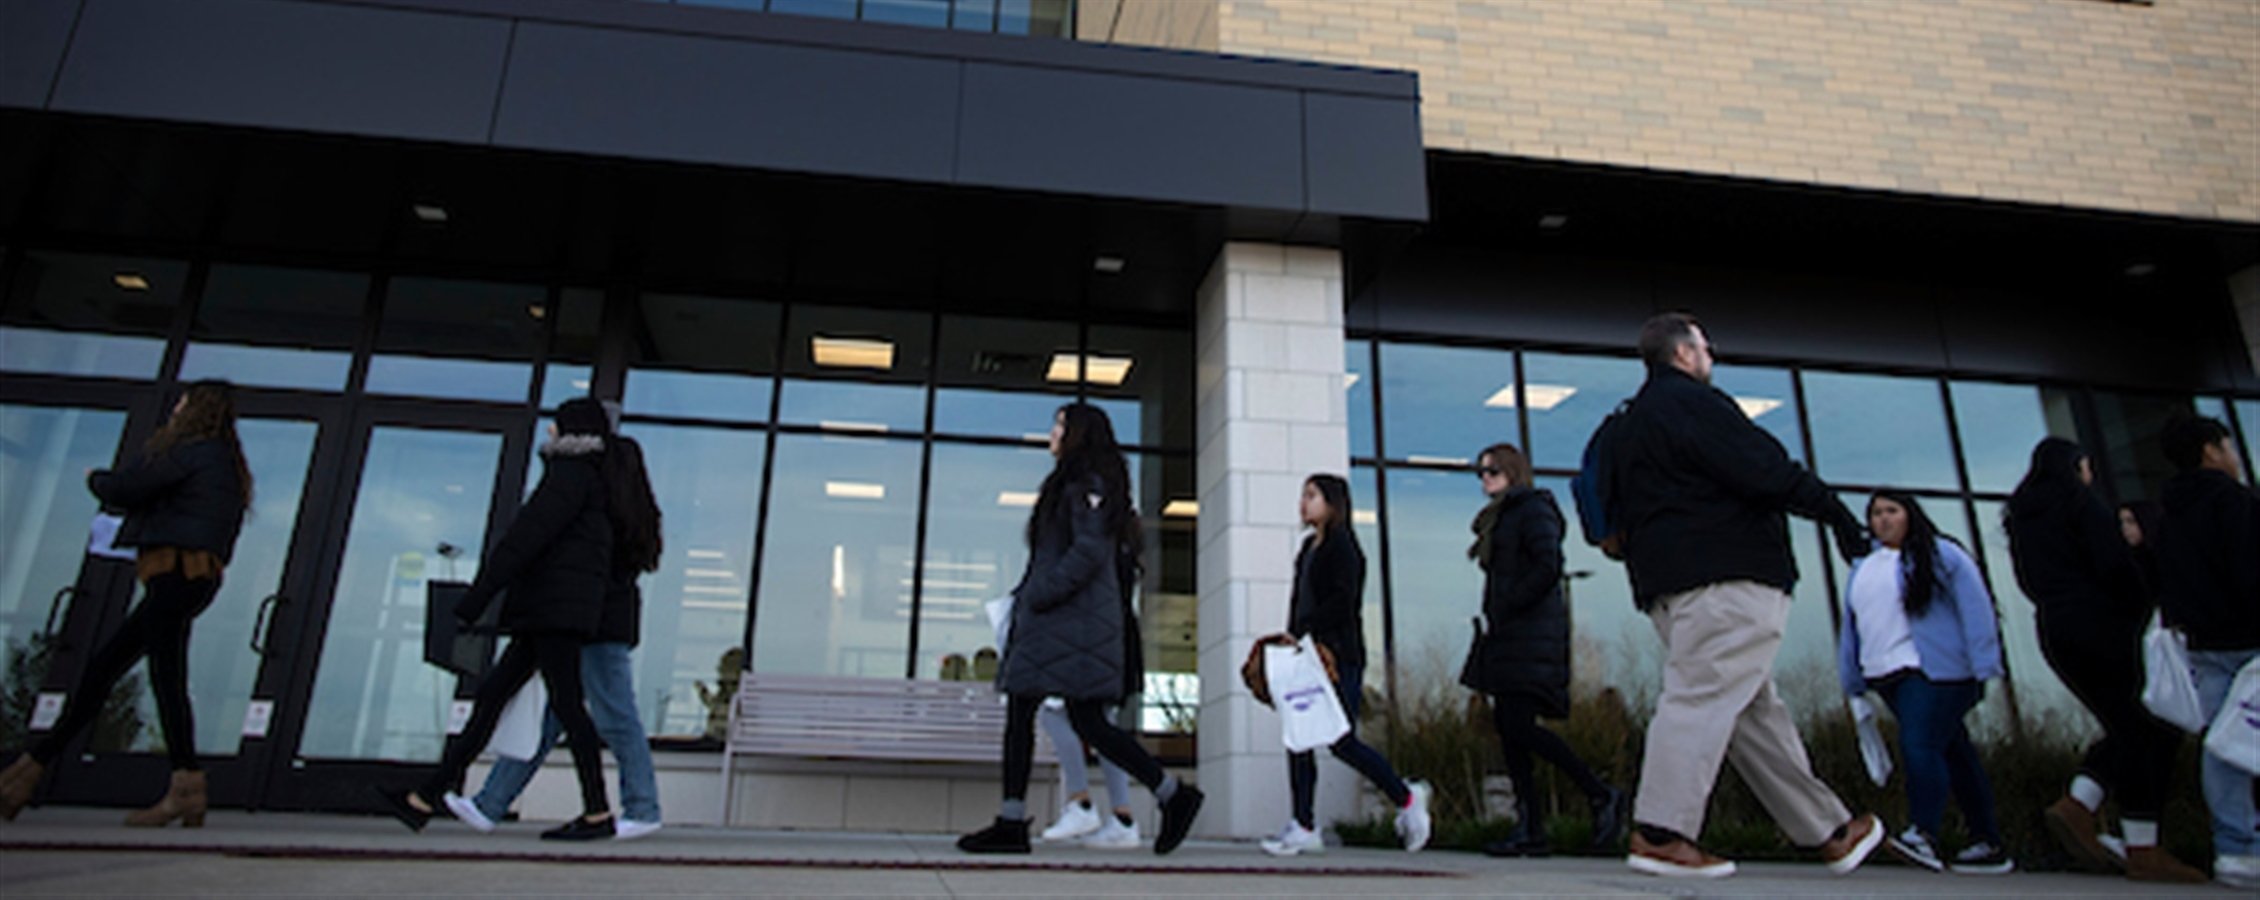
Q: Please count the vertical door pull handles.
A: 2